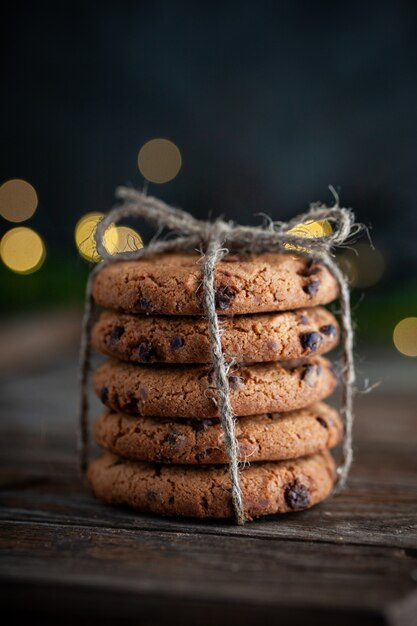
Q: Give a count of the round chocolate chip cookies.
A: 5